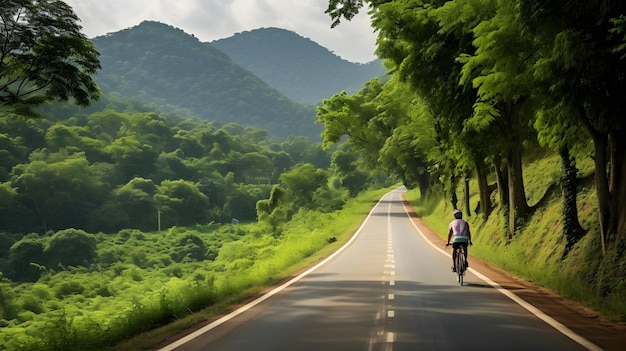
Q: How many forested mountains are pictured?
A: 2